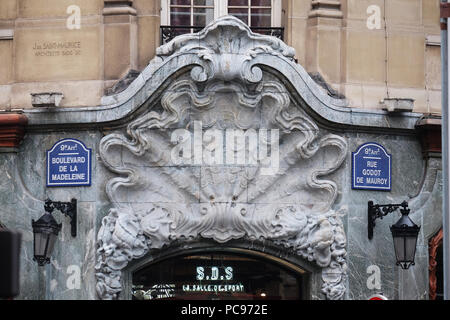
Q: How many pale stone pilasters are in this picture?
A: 2